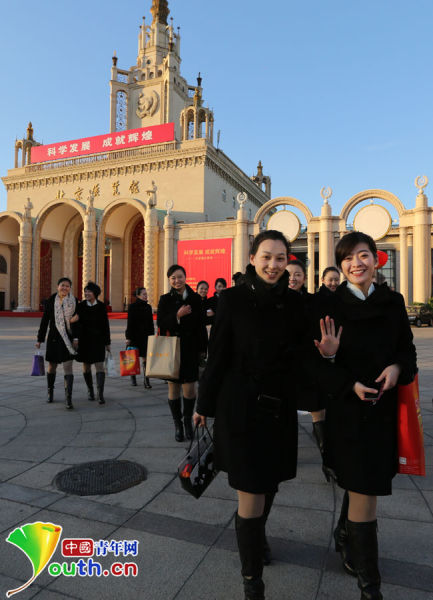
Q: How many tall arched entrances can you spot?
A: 3